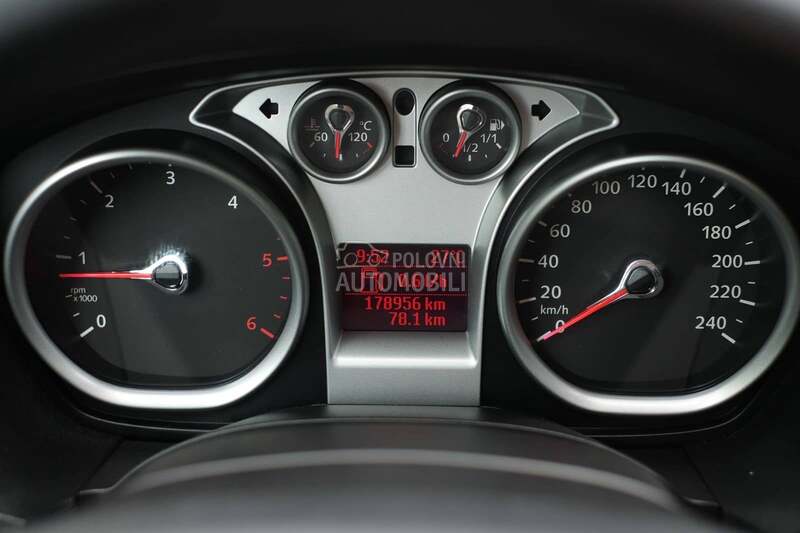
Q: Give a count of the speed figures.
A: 13